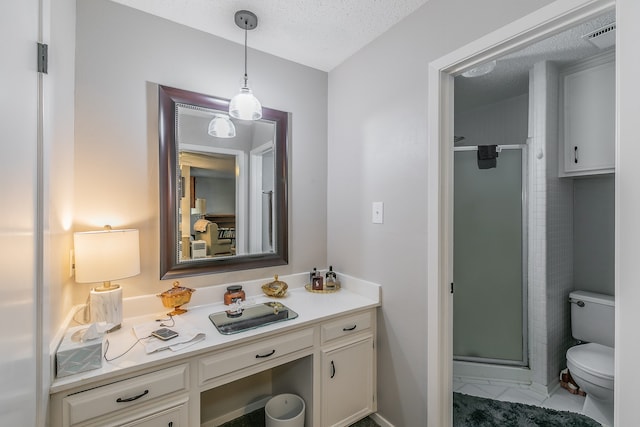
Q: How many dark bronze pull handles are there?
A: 6